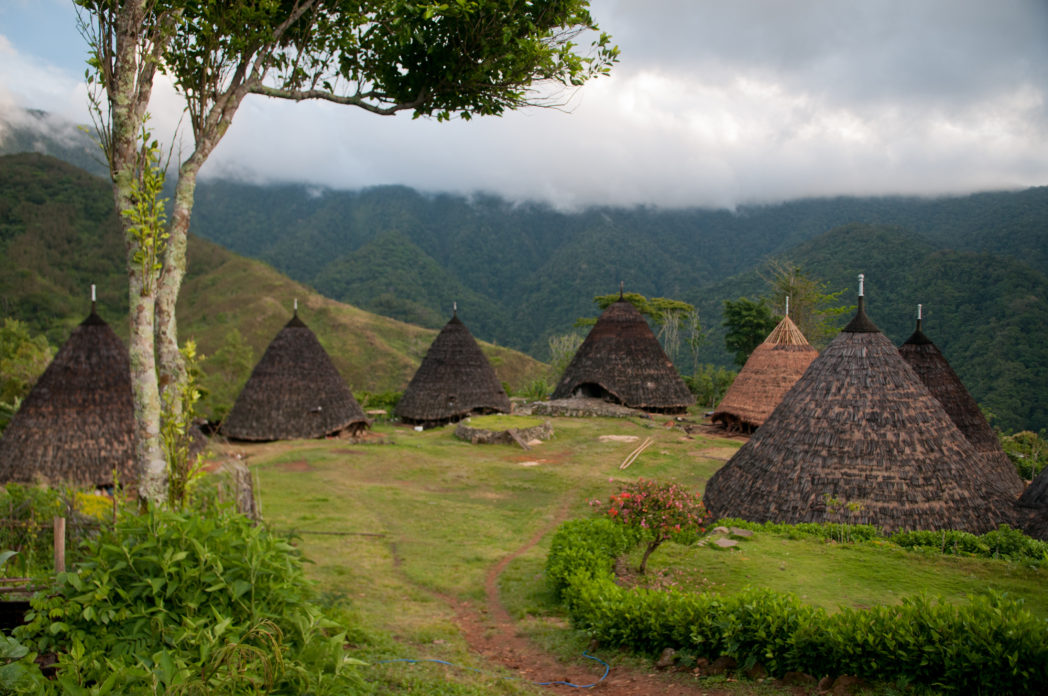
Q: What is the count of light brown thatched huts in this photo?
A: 1